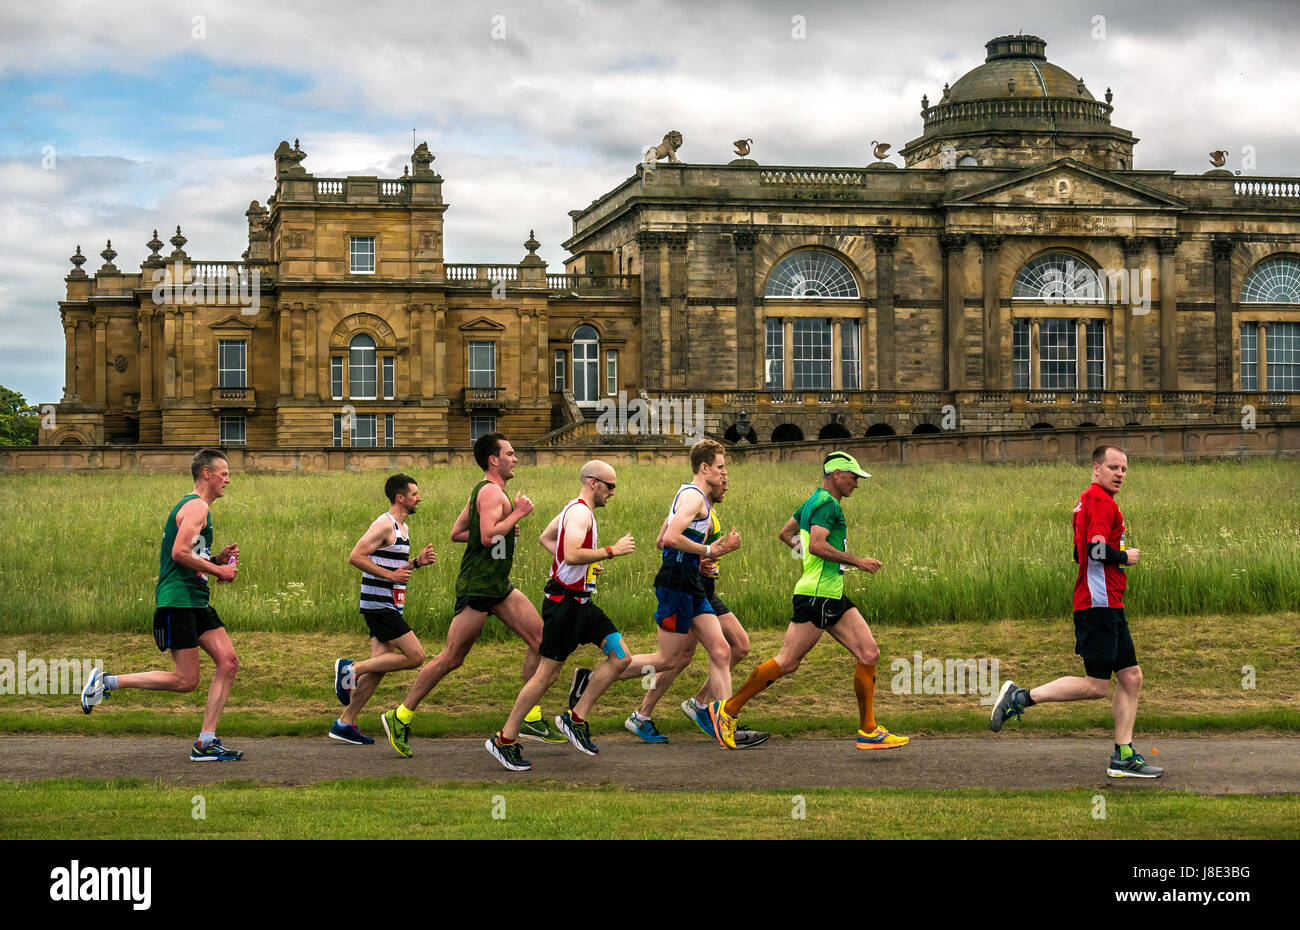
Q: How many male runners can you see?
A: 8